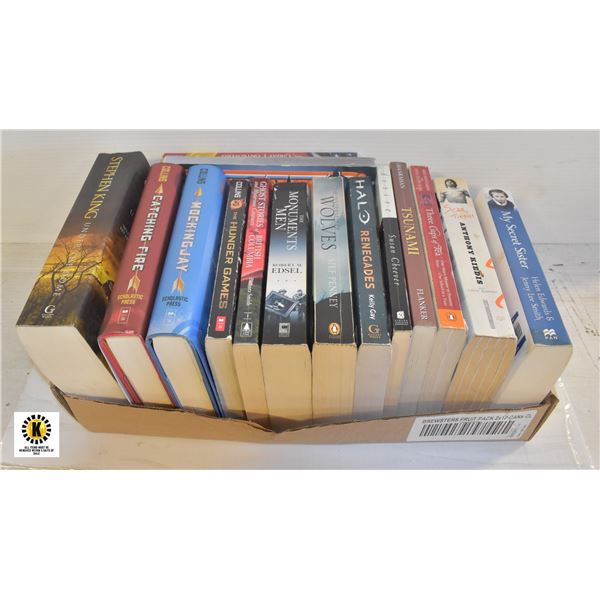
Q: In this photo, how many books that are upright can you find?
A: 13